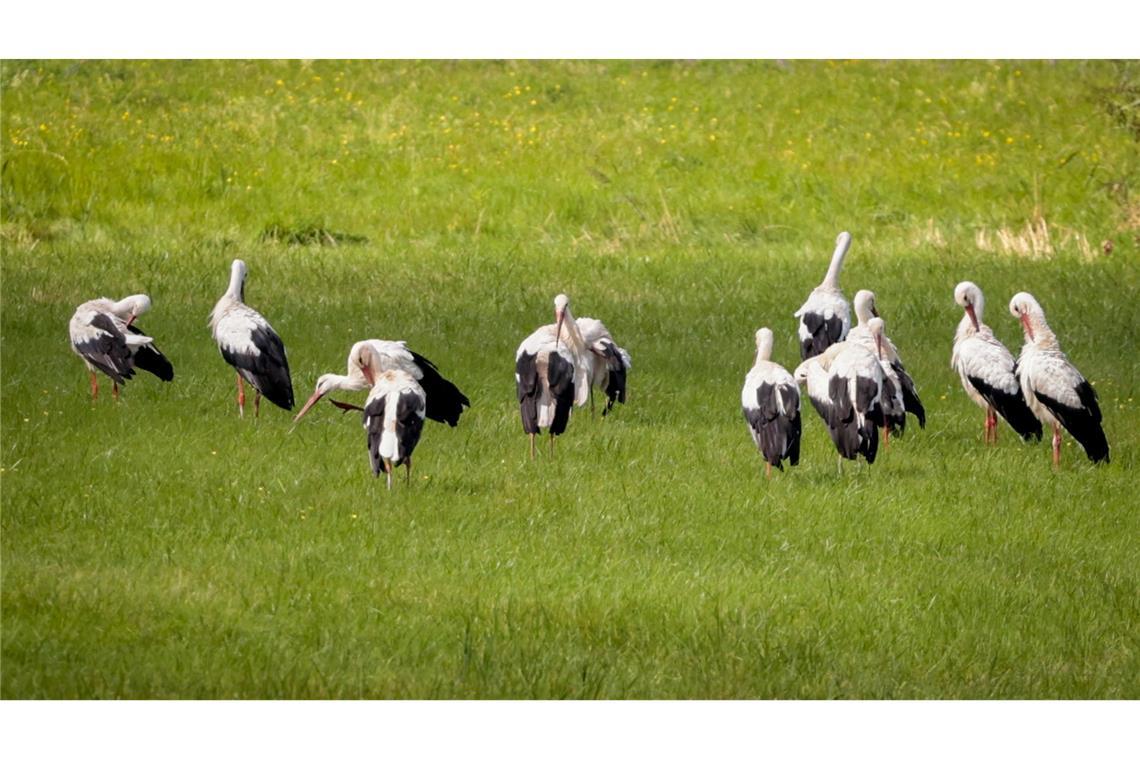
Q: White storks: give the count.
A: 13